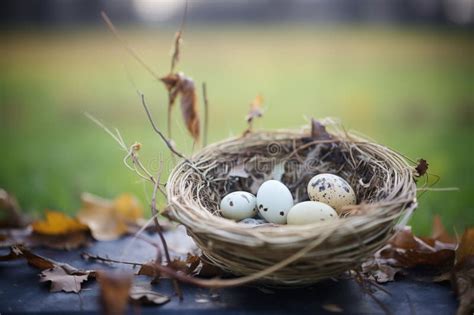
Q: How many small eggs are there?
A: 4